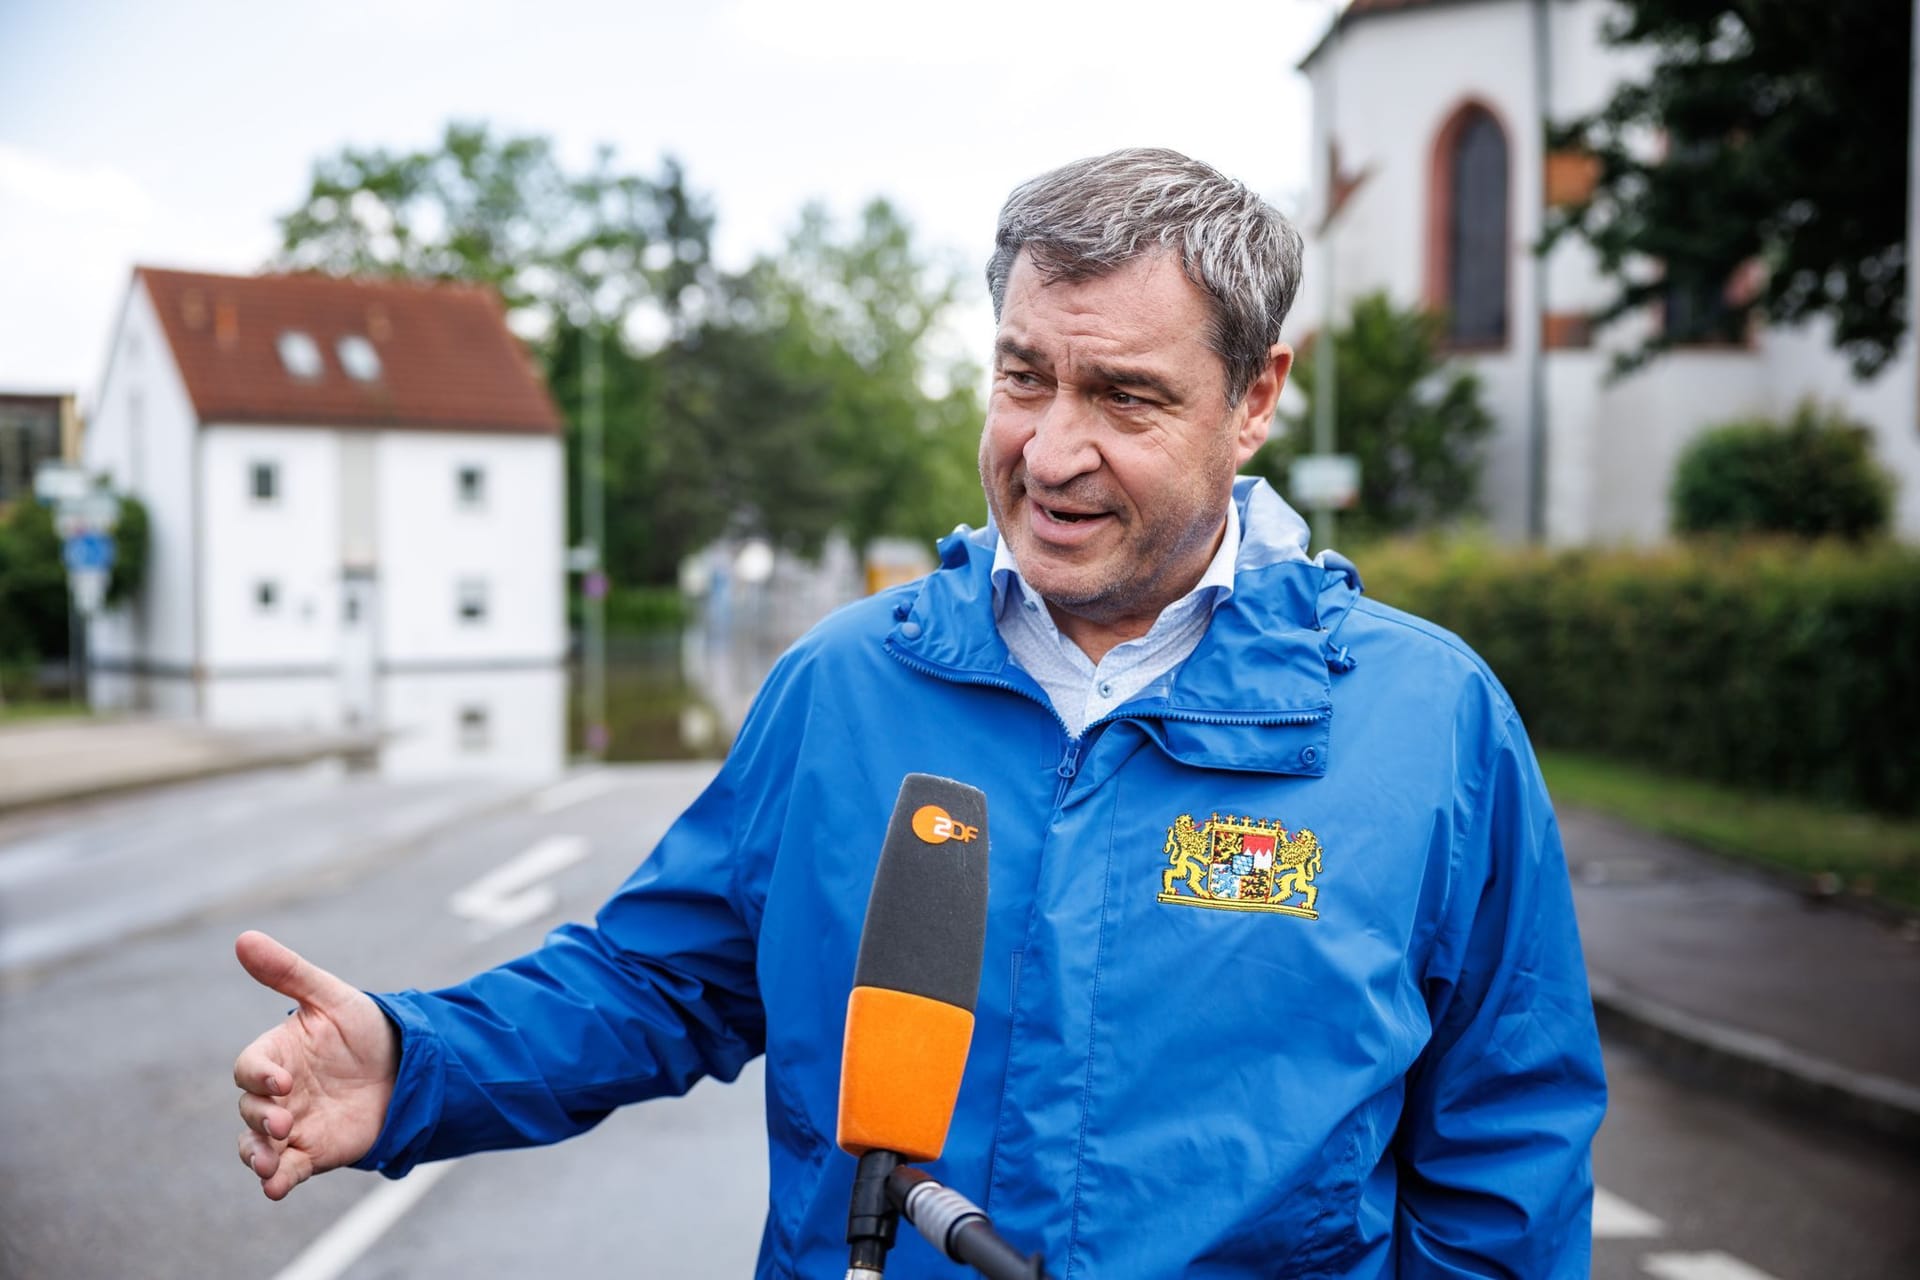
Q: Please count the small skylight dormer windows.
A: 2